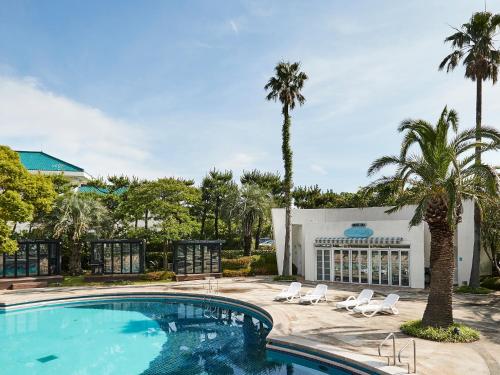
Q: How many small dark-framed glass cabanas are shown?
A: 3